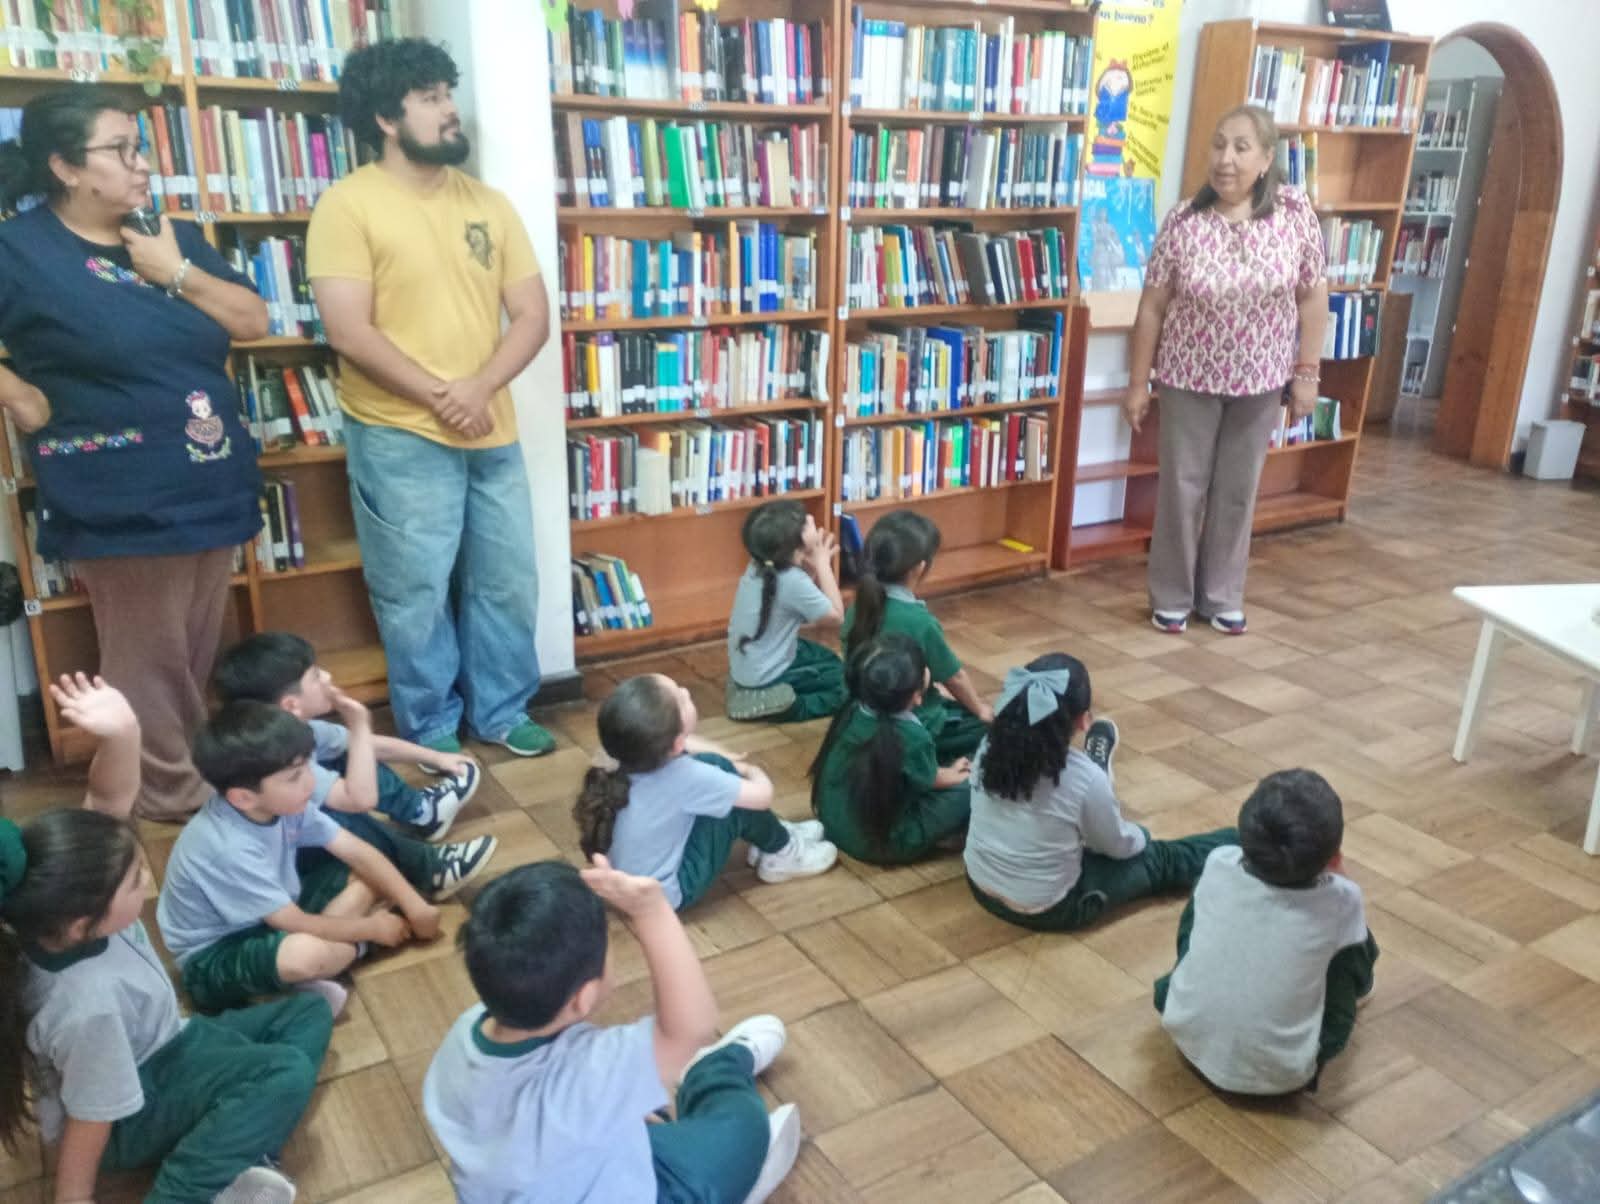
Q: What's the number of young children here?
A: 10